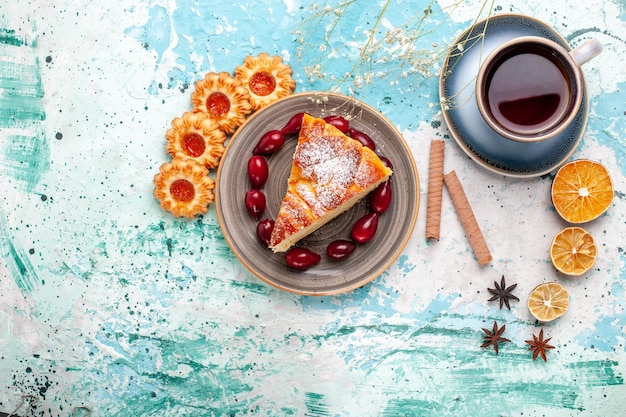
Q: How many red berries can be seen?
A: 12